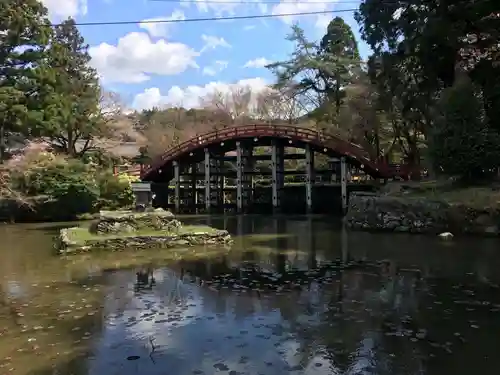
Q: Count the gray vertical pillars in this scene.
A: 6